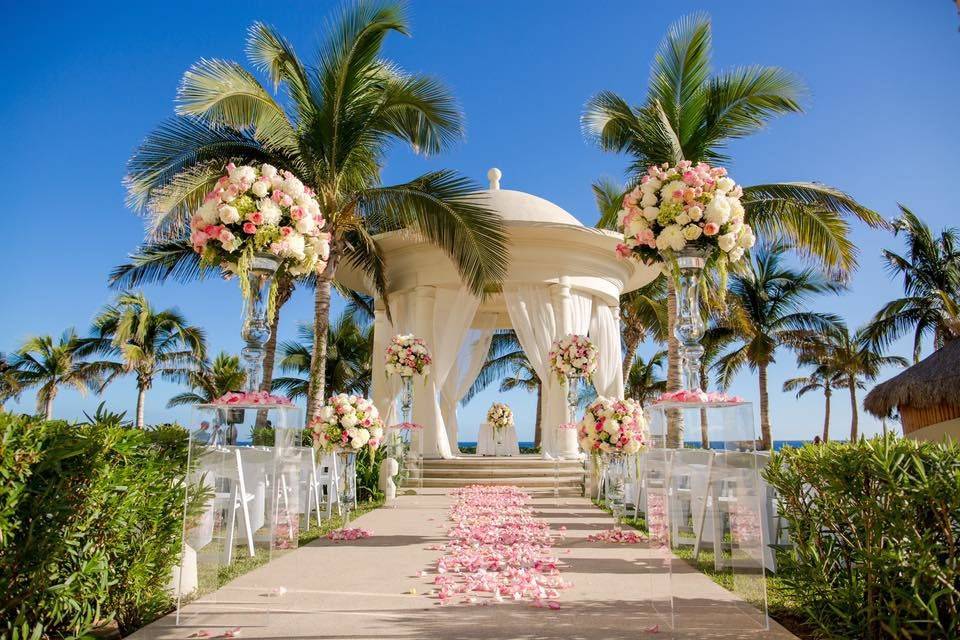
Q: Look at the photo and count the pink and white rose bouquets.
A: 7